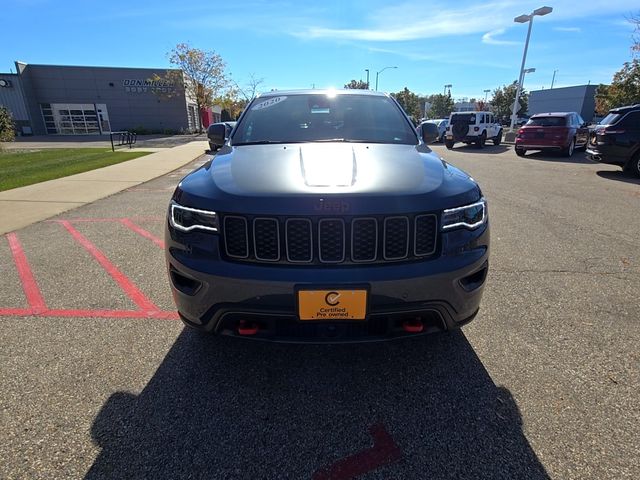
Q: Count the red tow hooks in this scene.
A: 2